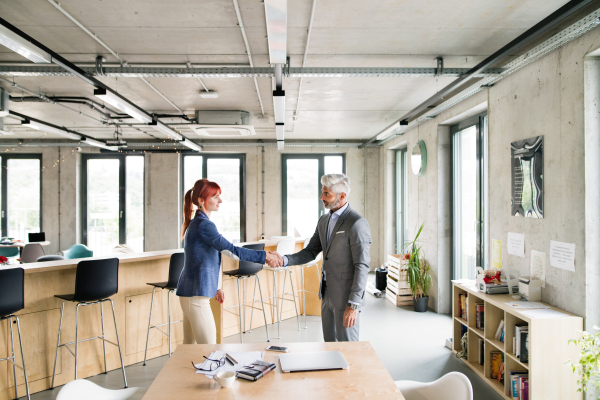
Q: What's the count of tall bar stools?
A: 6